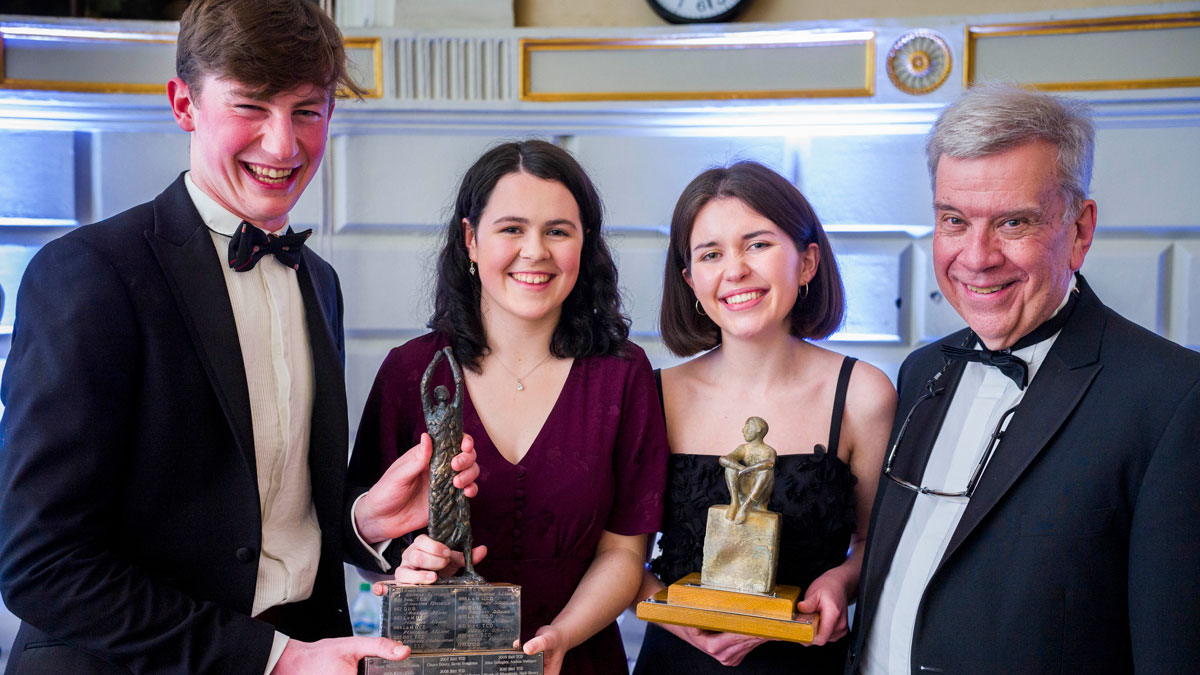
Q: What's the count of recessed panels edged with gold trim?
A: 3